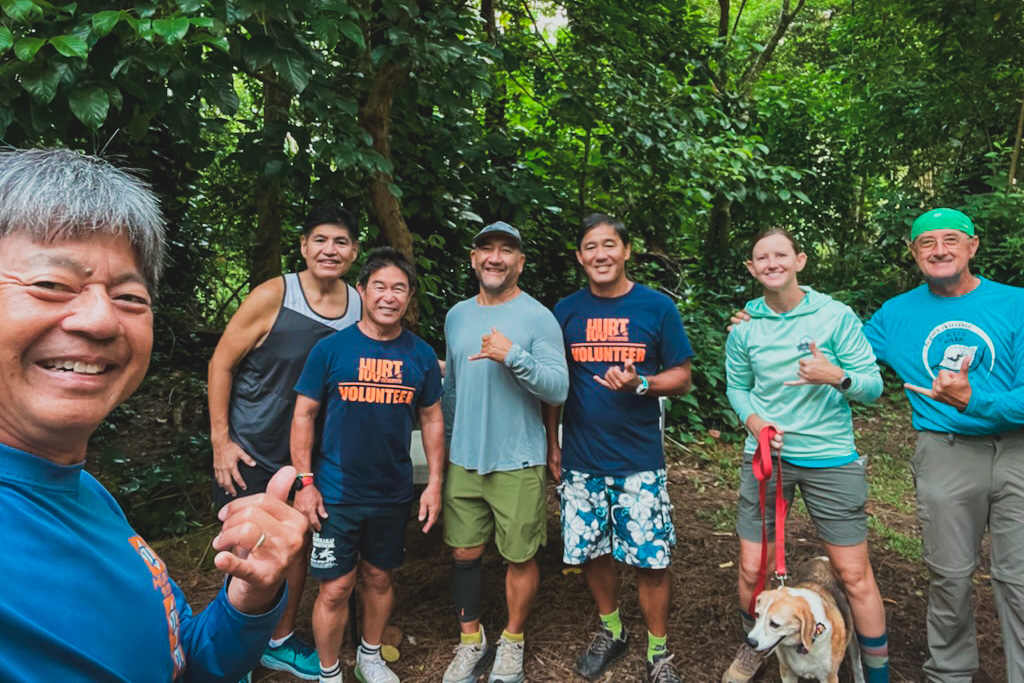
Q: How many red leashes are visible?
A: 1